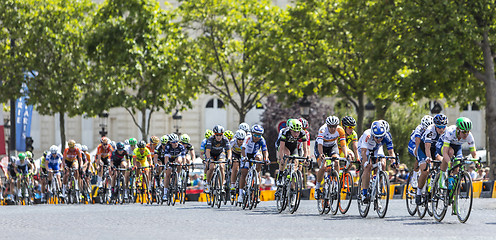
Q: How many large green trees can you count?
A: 5